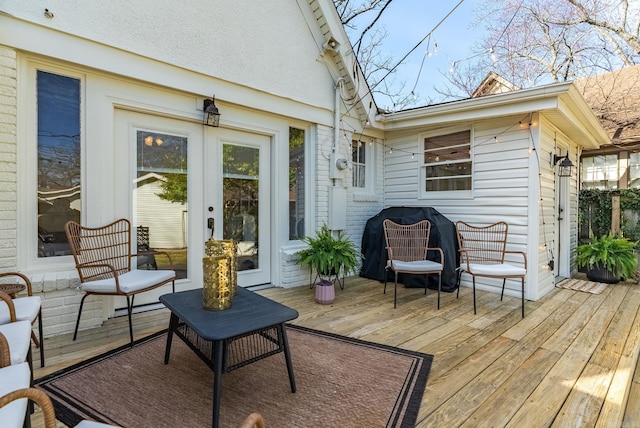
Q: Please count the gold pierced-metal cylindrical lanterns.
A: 2